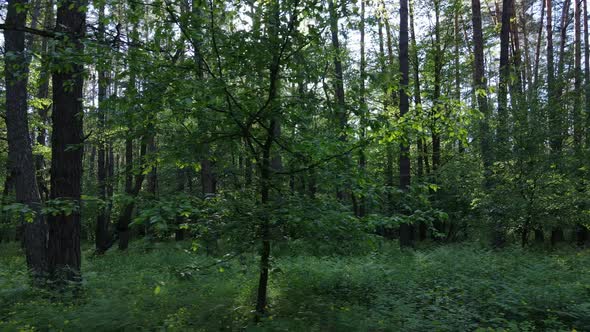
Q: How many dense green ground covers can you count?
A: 1